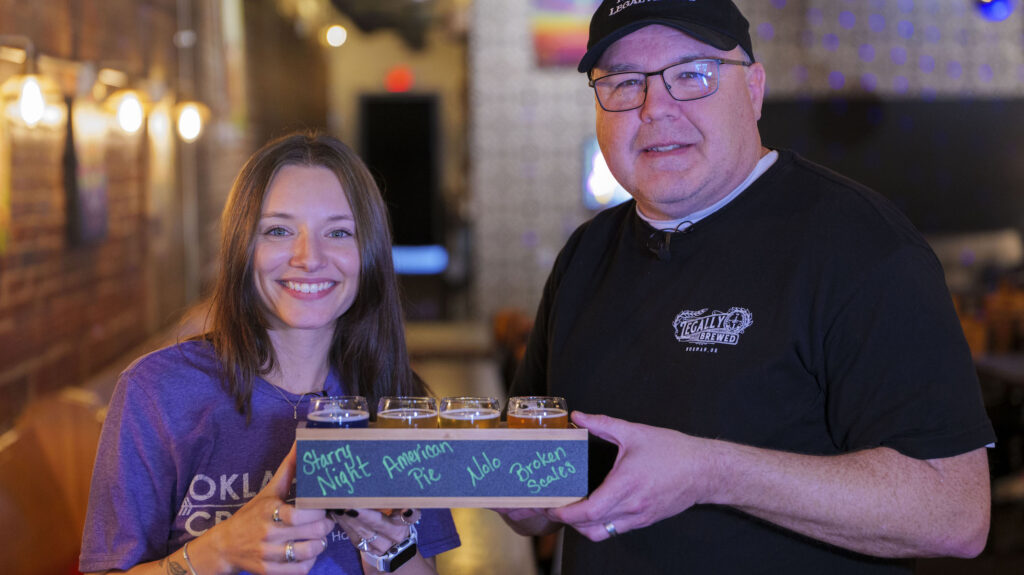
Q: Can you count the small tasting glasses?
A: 4